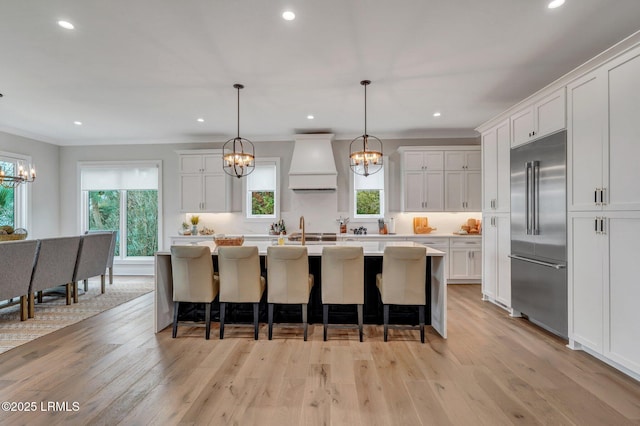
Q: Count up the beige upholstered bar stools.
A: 5